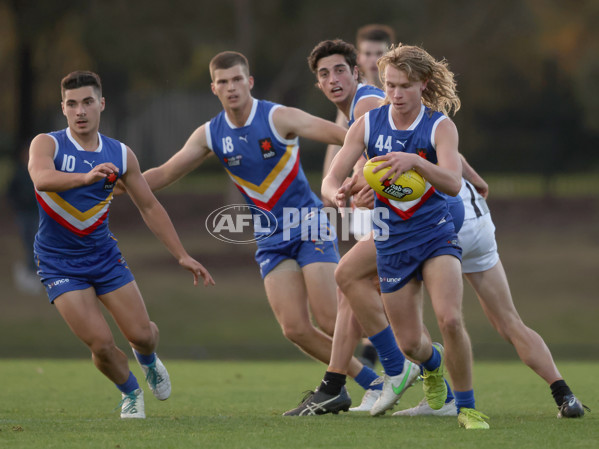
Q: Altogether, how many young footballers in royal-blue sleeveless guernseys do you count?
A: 4